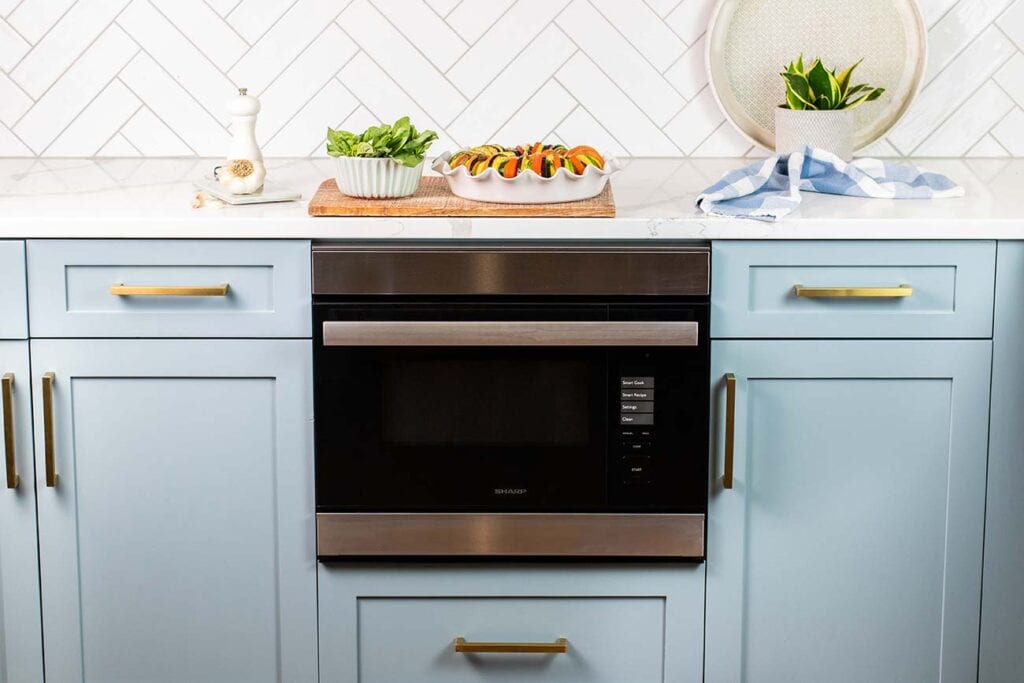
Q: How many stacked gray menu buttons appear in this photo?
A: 4